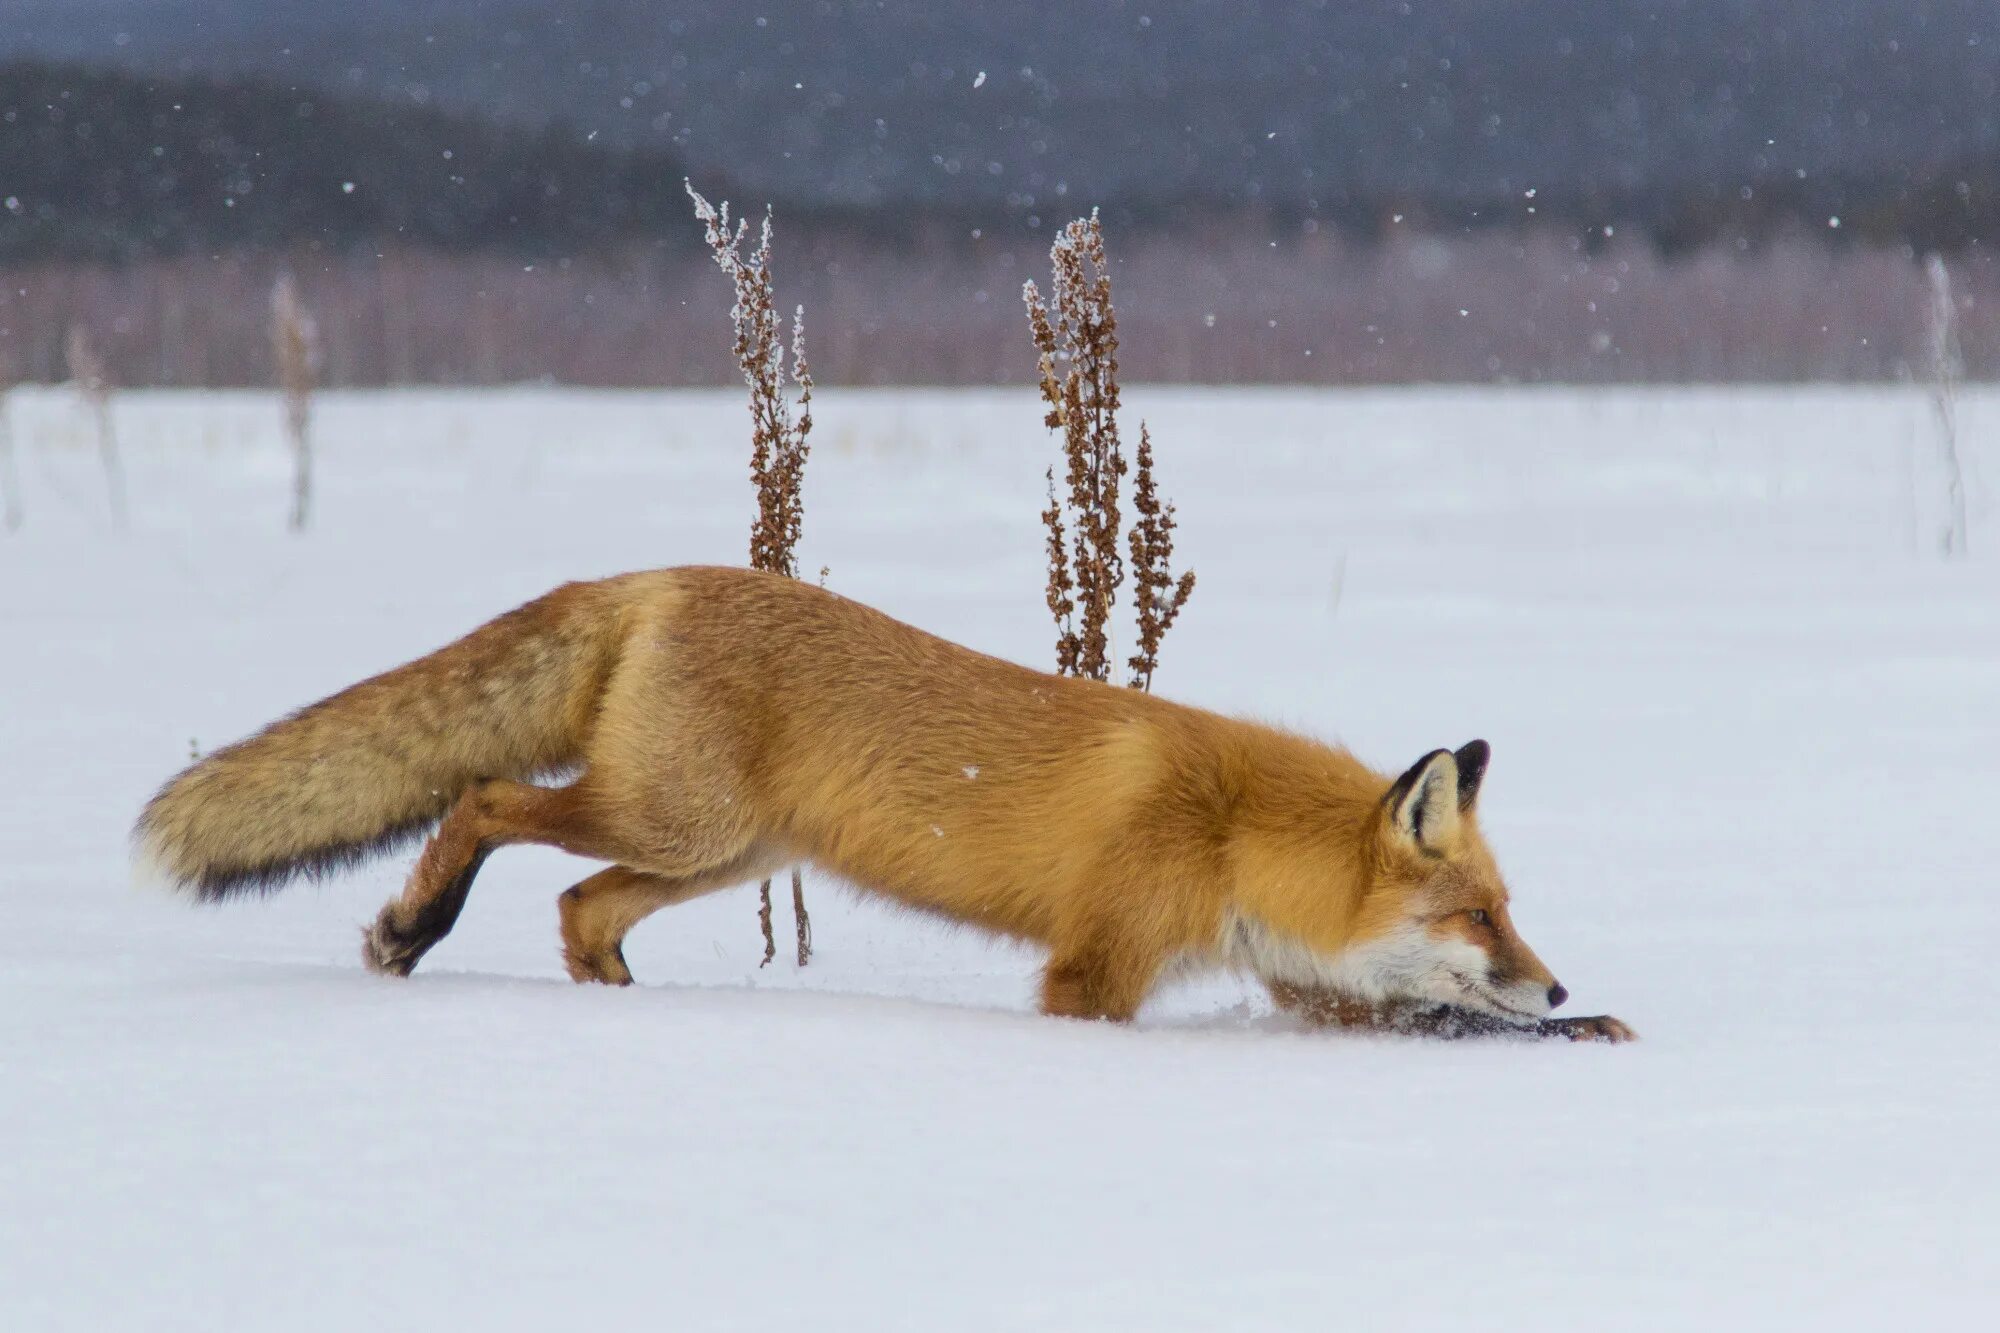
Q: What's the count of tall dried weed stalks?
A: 2